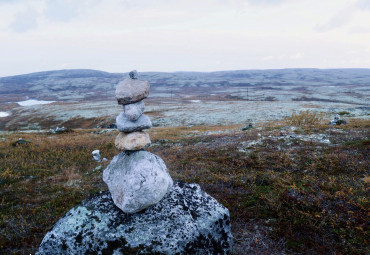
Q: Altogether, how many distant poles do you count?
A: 2